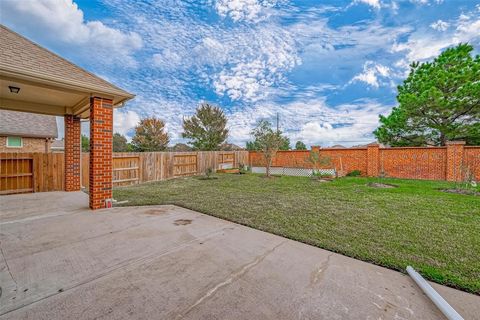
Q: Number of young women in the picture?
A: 0